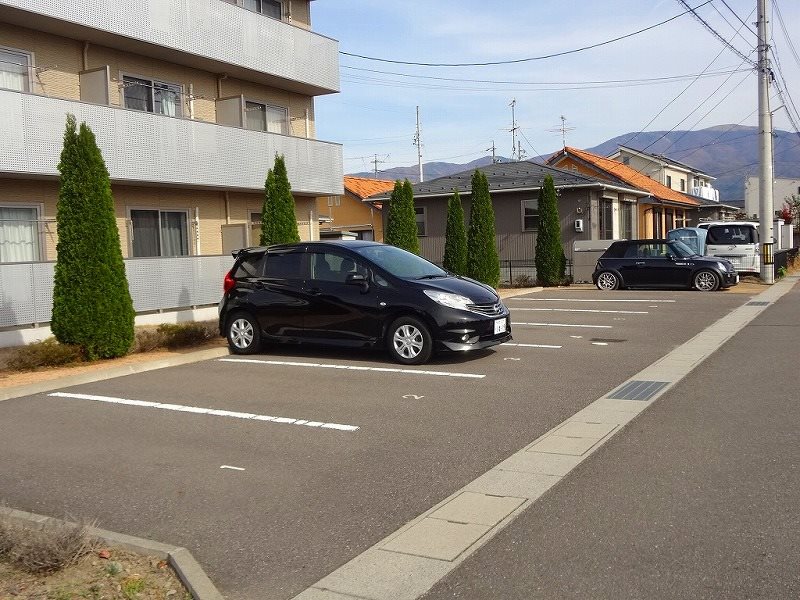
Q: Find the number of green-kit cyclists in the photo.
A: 0